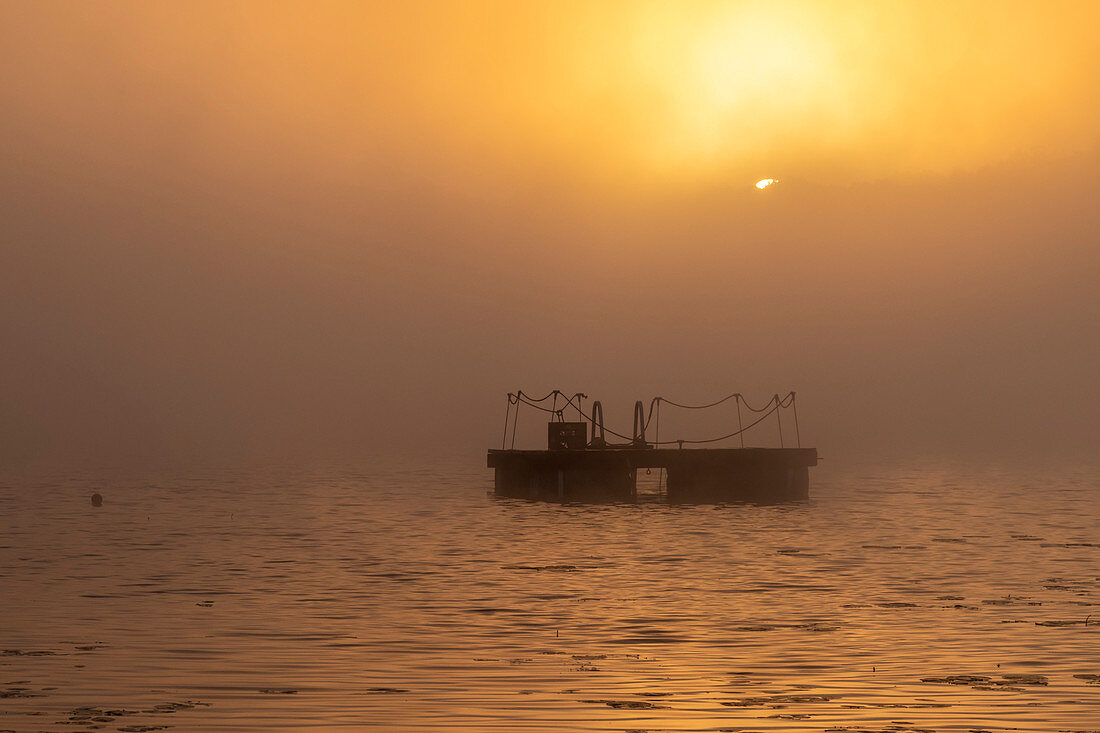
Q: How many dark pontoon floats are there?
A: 2